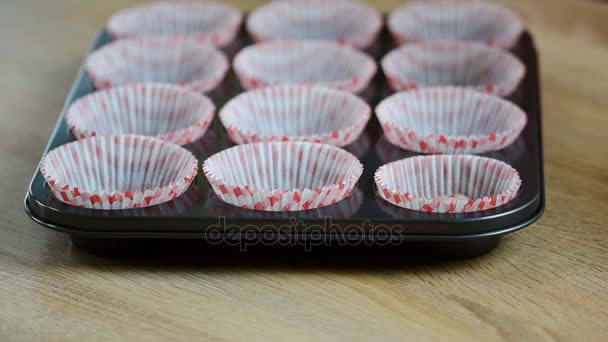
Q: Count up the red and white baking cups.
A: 12